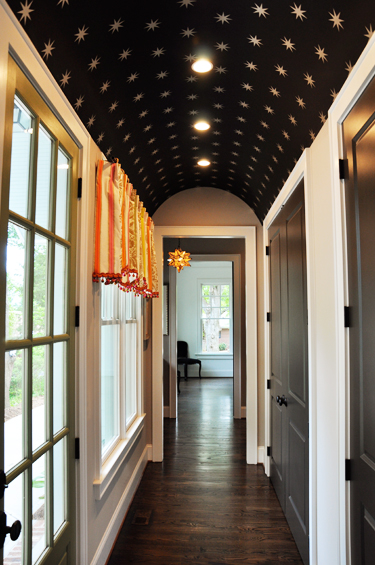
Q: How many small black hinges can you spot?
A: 10